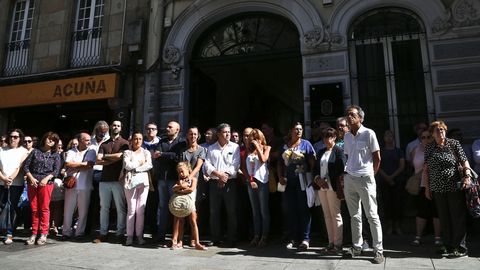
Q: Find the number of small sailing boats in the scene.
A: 0